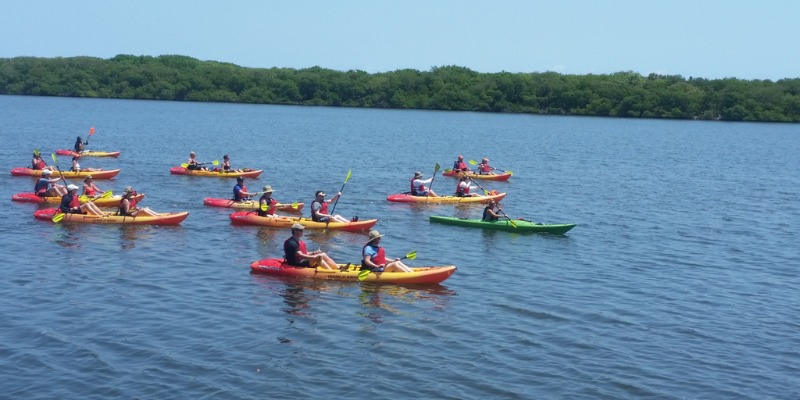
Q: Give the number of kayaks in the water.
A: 11